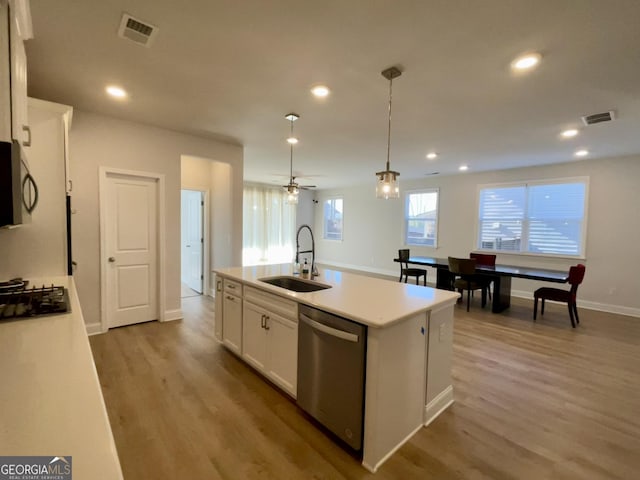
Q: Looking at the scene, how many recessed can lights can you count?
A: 8